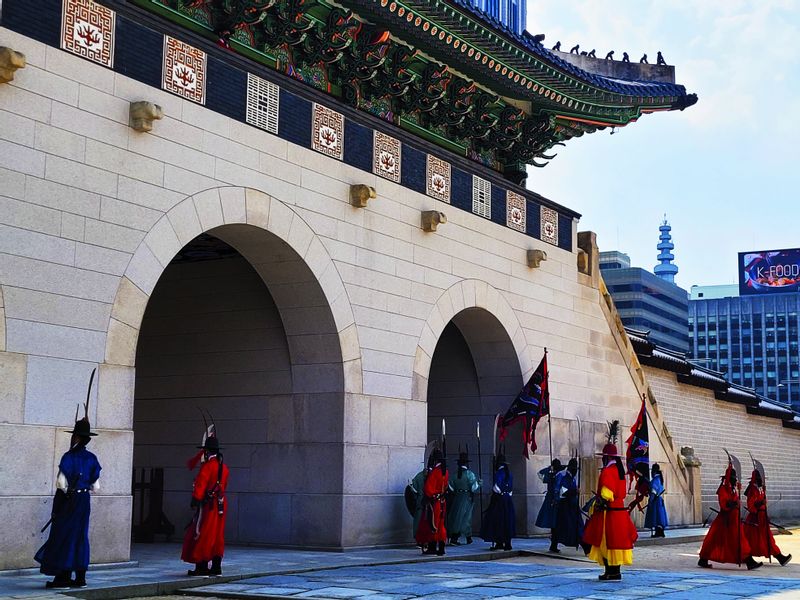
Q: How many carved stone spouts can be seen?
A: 5